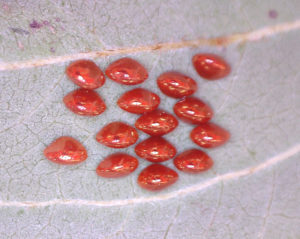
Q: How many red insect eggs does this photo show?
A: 15